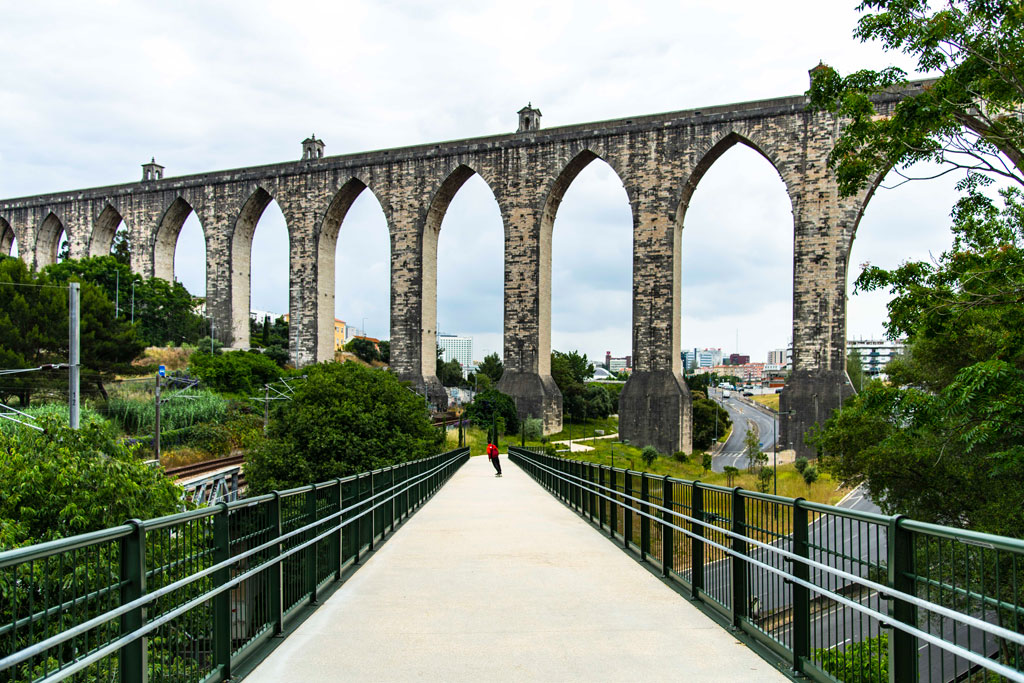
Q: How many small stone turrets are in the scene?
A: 4